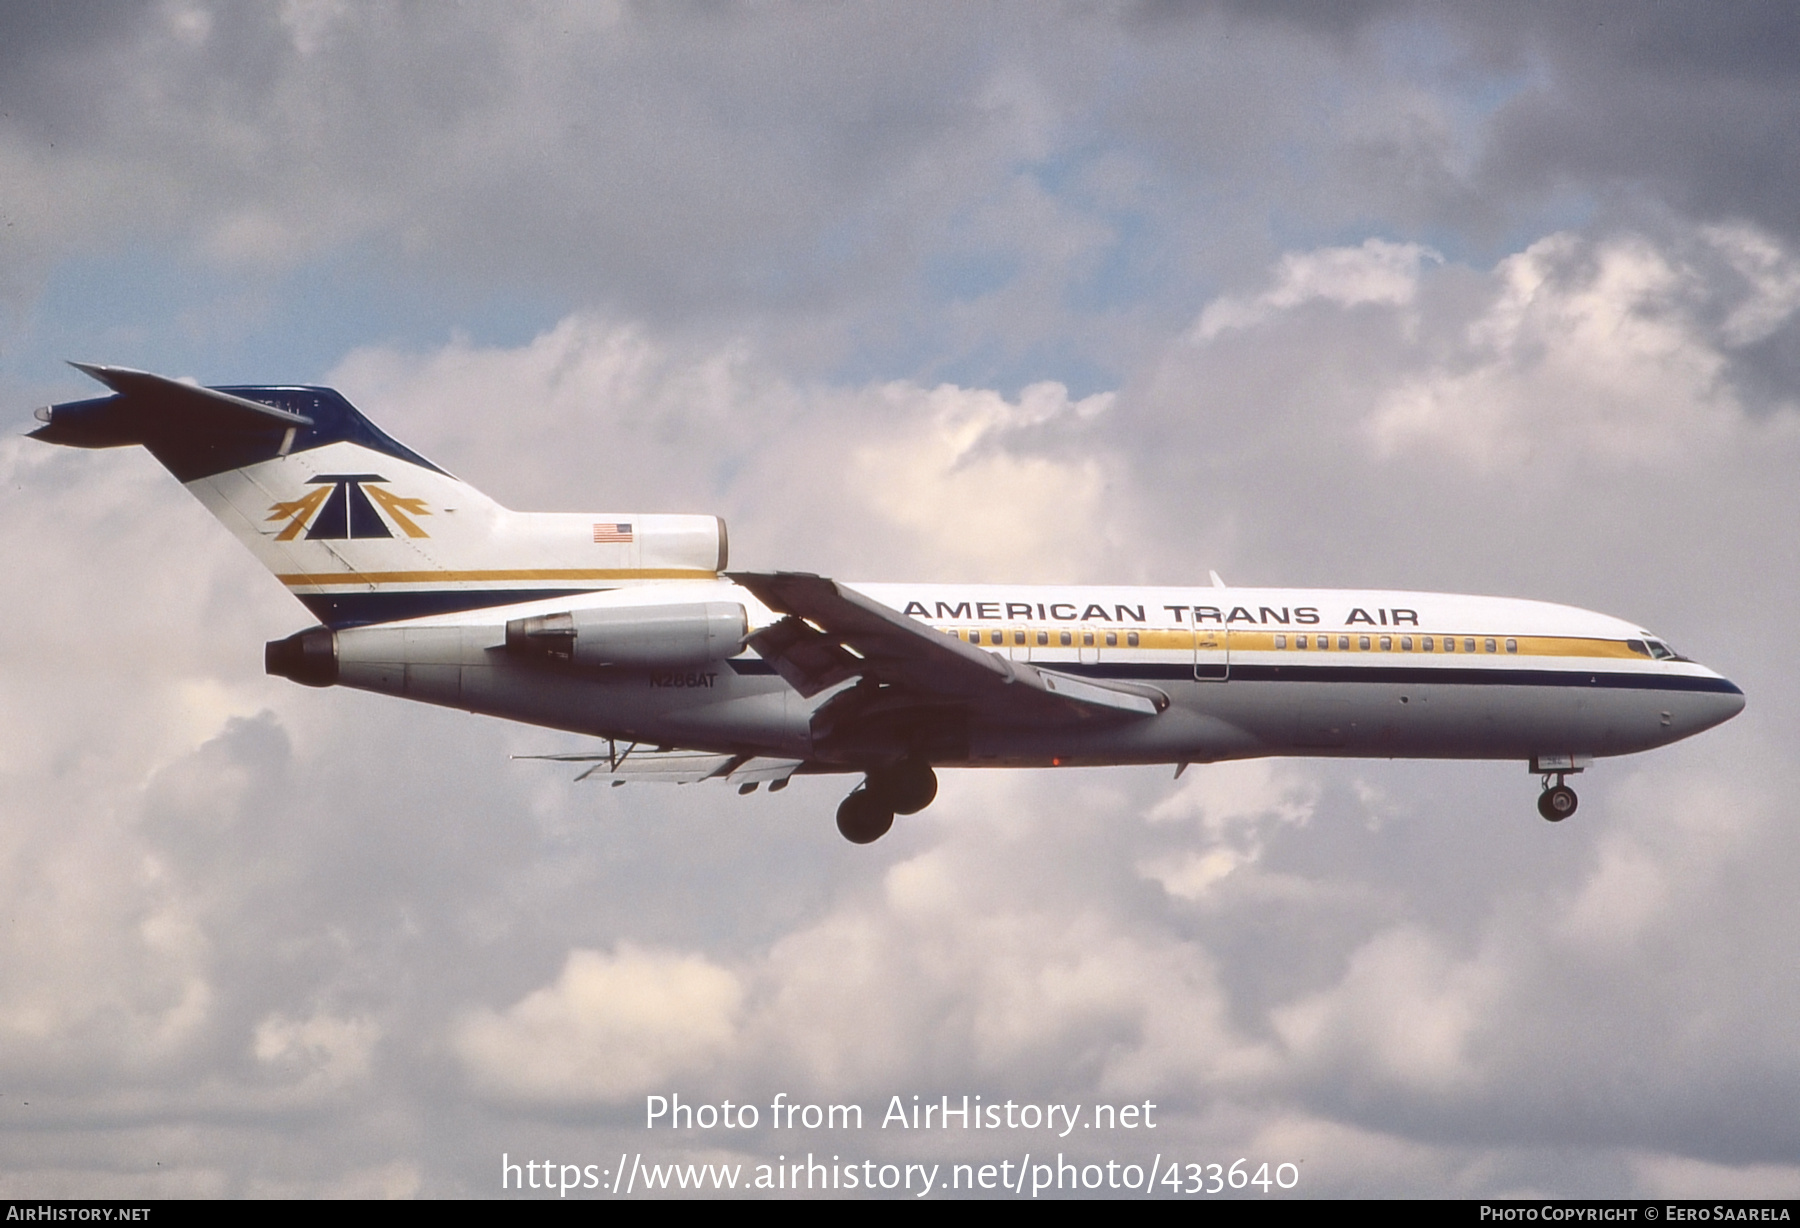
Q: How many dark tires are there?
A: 3